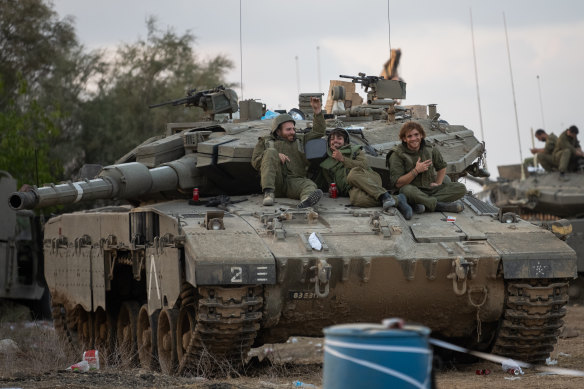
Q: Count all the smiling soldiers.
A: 3